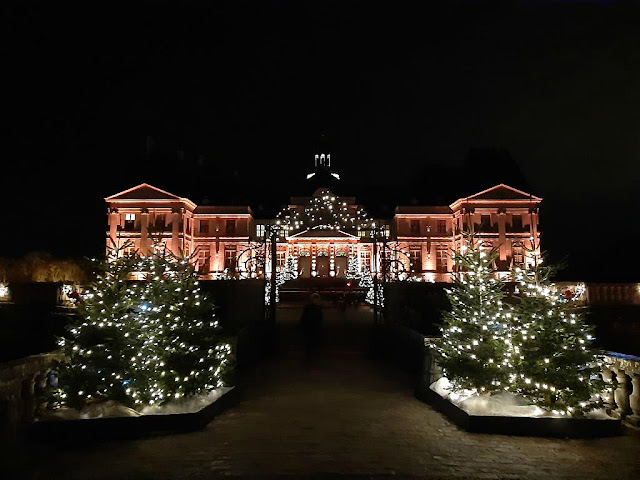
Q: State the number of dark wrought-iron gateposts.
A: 2